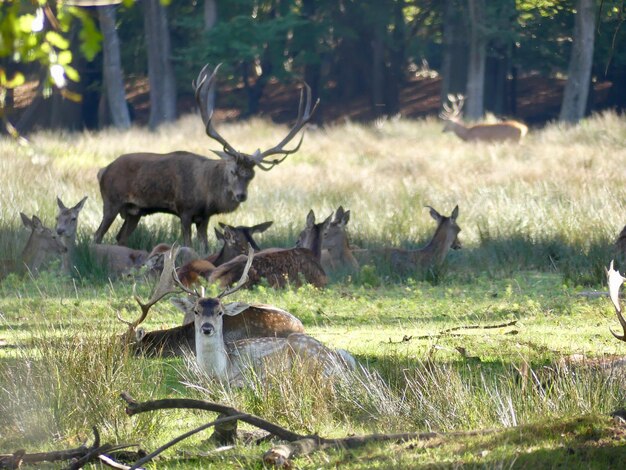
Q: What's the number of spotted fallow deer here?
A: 2